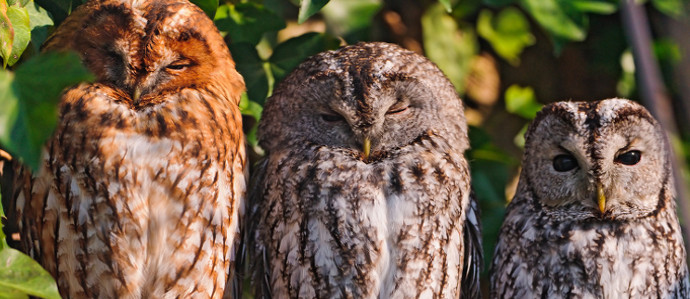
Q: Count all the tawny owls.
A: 3